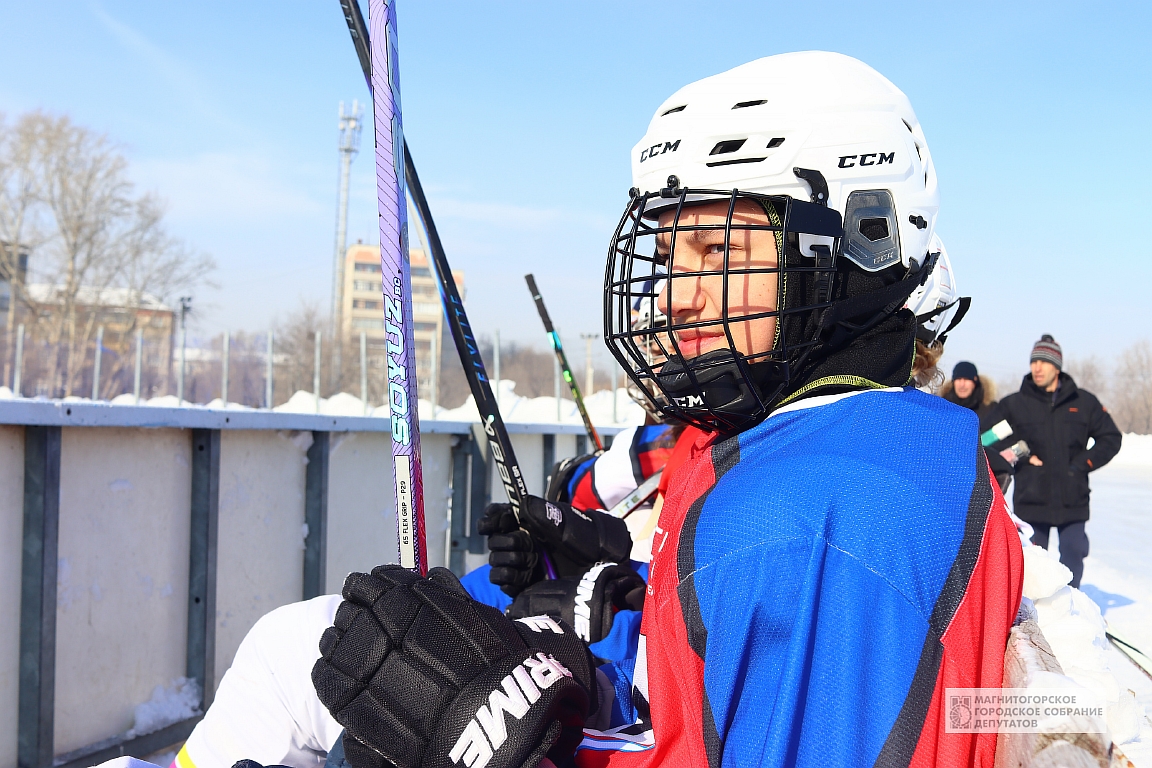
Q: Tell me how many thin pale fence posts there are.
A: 12